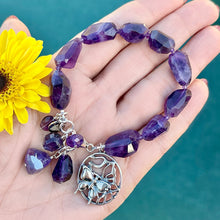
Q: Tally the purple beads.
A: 14